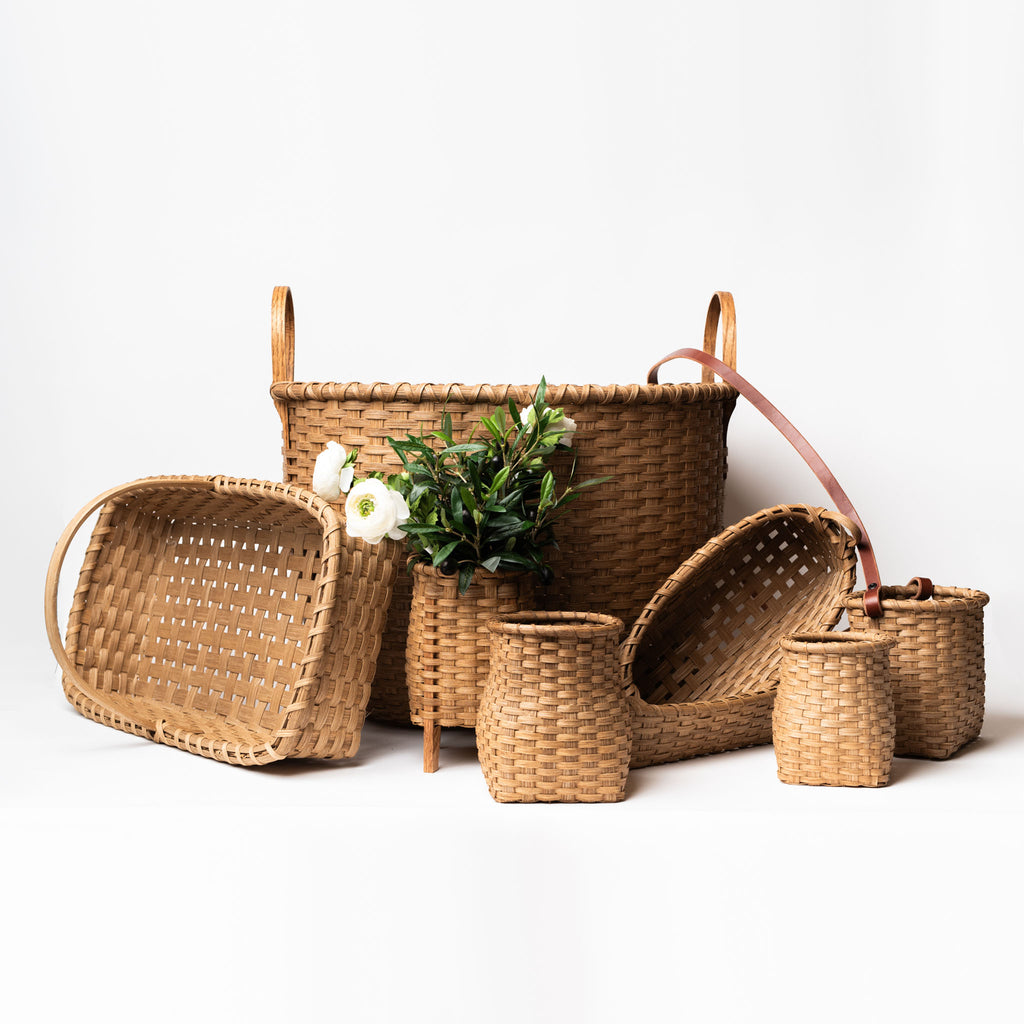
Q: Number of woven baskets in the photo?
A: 7